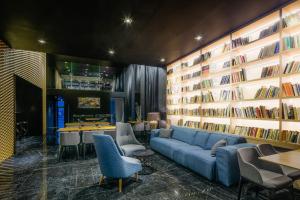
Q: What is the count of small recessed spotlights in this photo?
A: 5